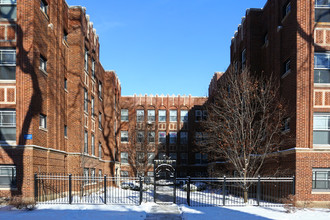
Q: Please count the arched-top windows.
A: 5